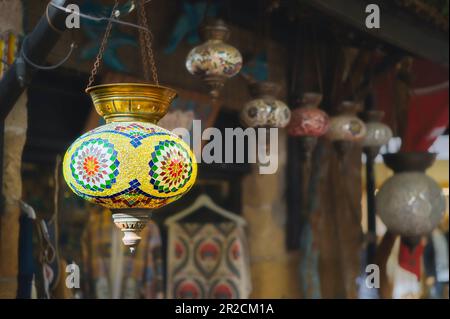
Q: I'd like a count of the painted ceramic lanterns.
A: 7